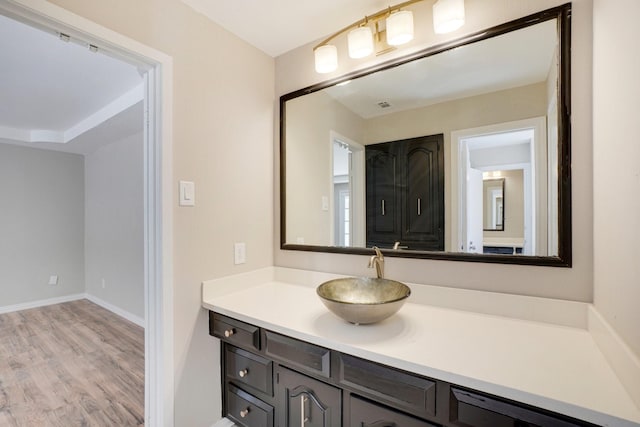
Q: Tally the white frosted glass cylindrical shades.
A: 4